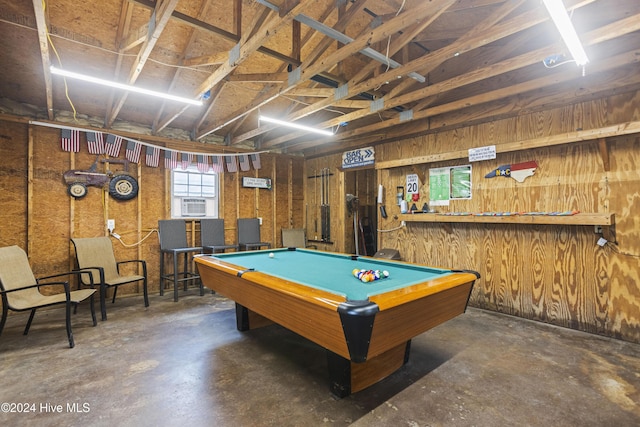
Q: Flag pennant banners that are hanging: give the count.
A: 12